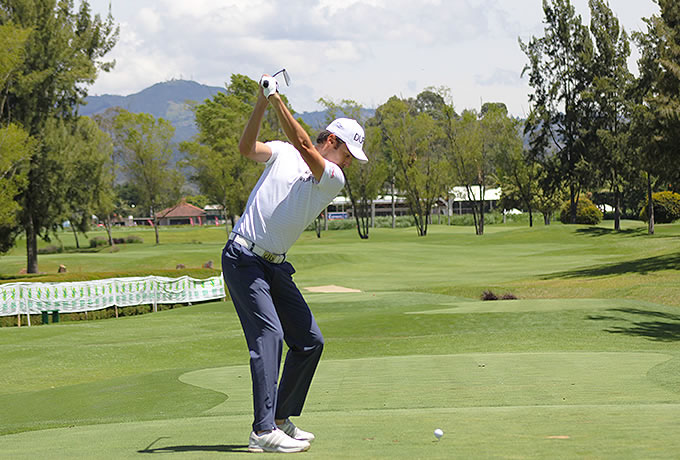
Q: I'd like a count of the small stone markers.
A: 3